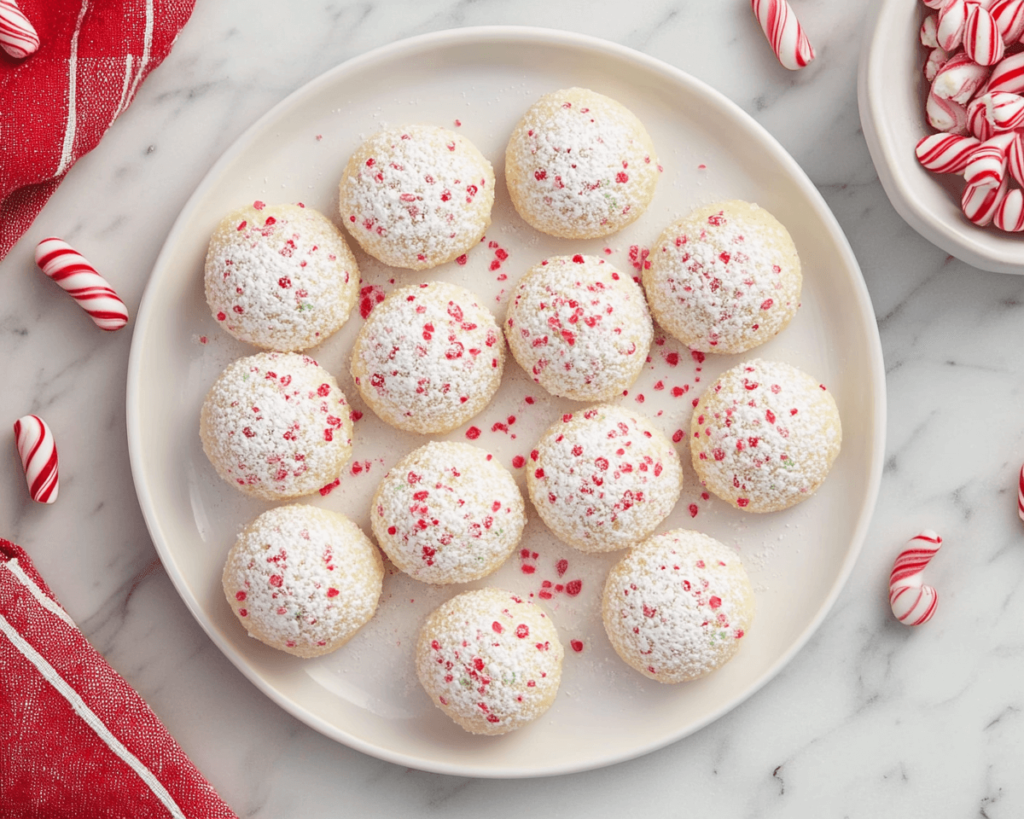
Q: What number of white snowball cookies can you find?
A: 13